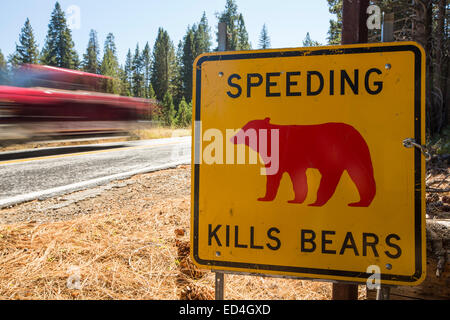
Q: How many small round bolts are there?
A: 4